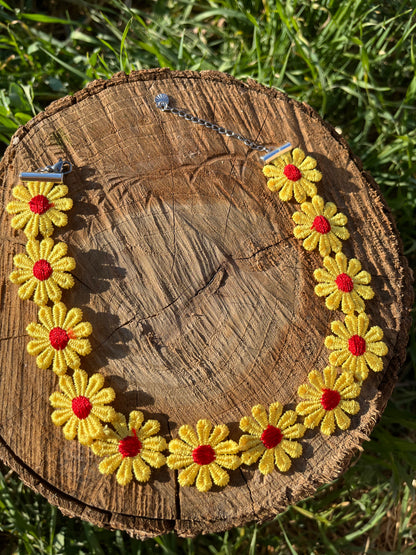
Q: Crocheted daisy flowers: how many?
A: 12